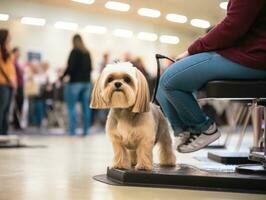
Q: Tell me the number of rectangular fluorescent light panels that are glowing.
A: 13